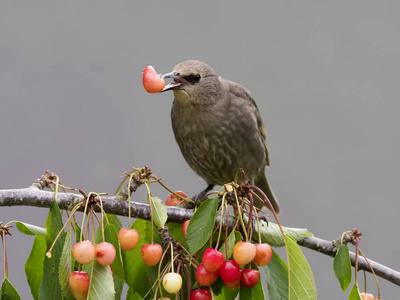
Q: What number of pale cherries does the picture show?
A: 1